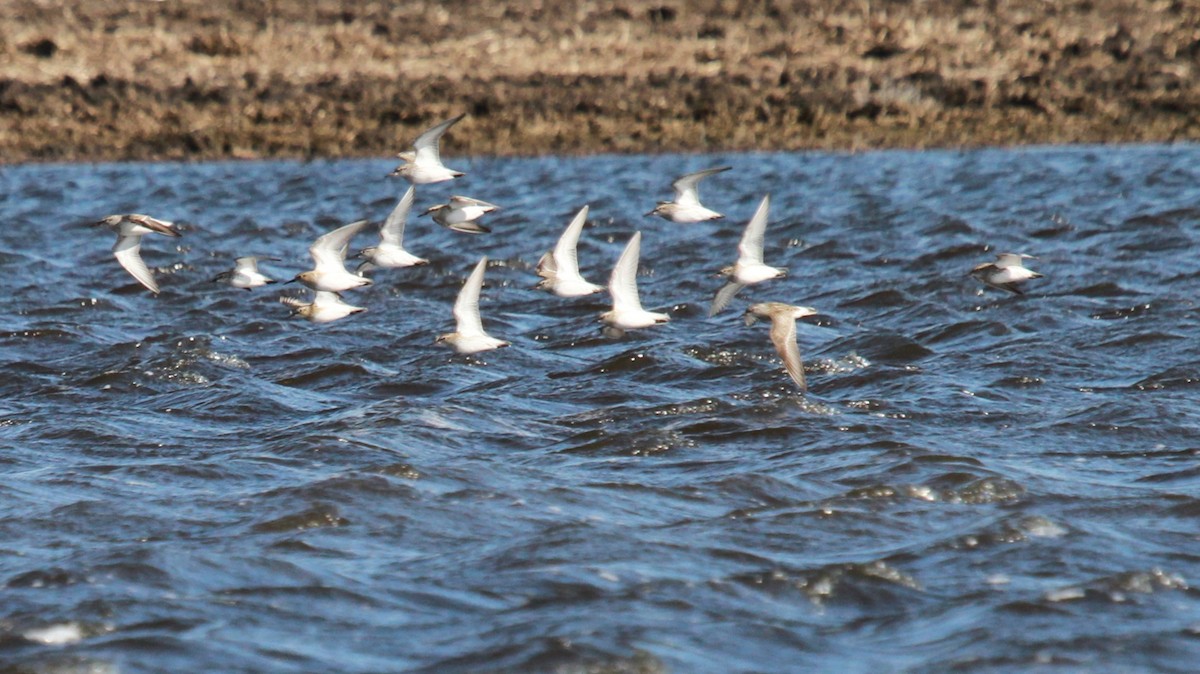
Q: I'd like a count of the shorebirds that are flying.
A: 14